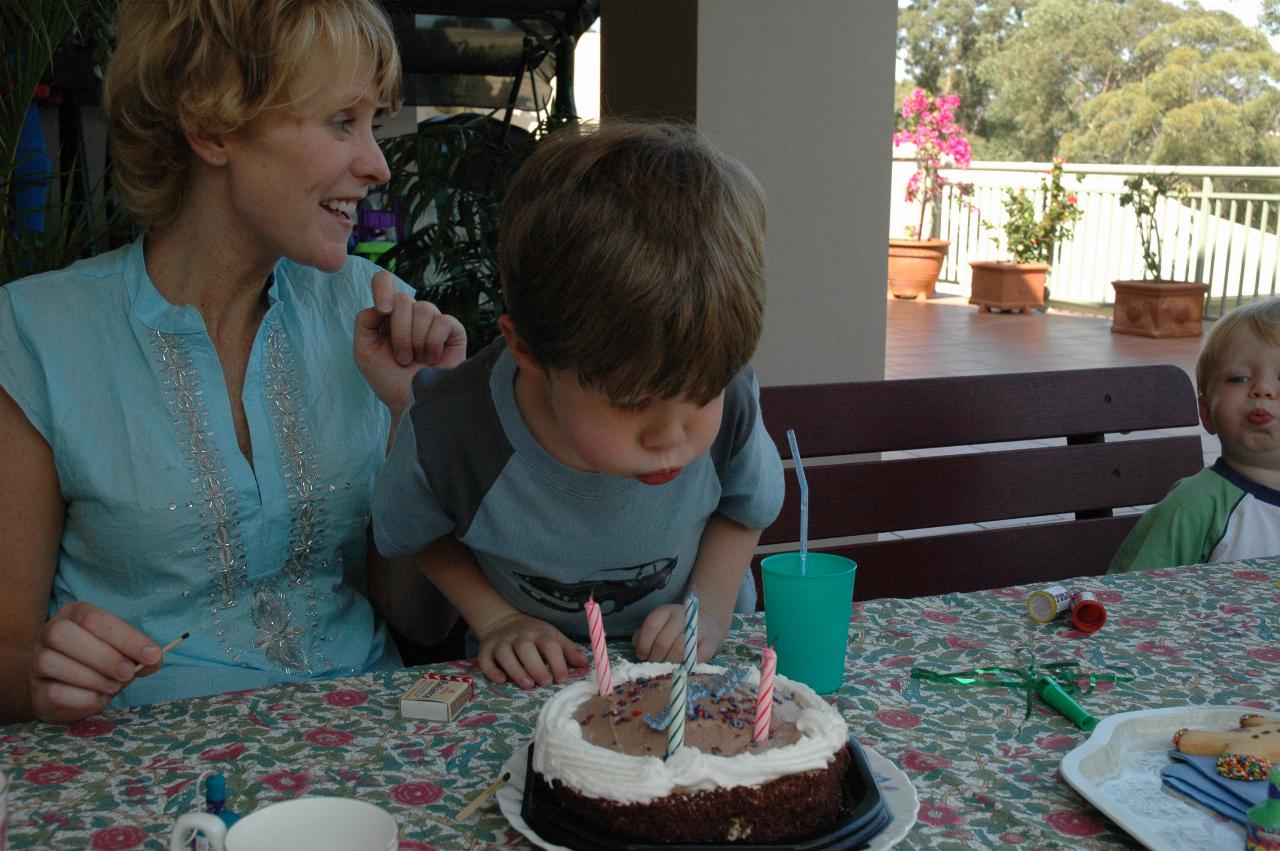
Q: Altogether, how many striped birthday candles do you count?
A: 4